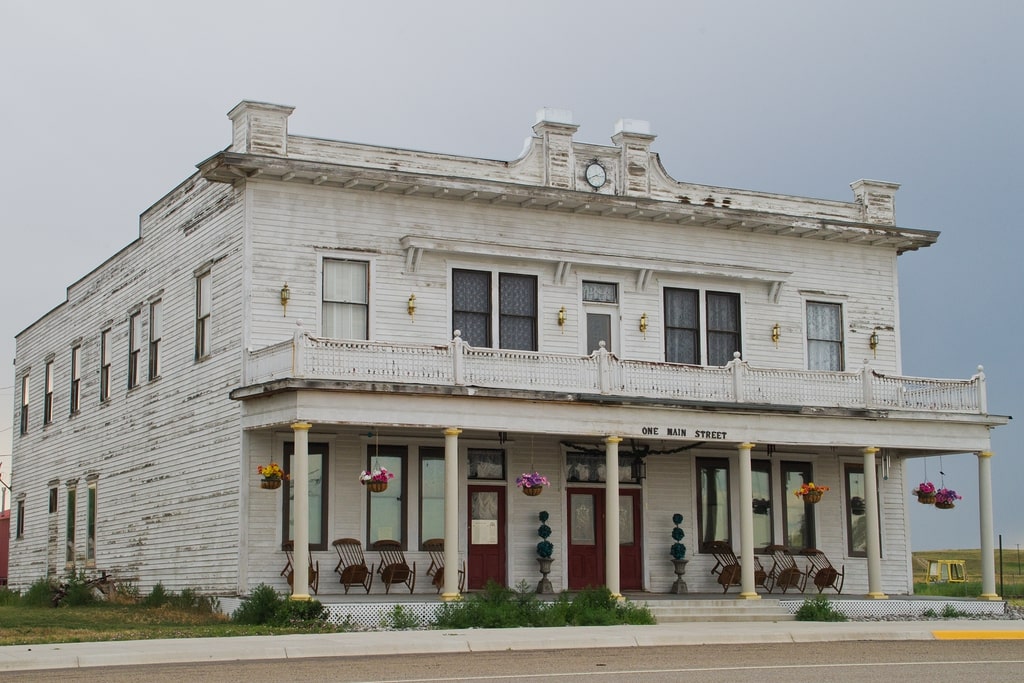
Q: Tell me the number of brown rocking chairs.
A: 8